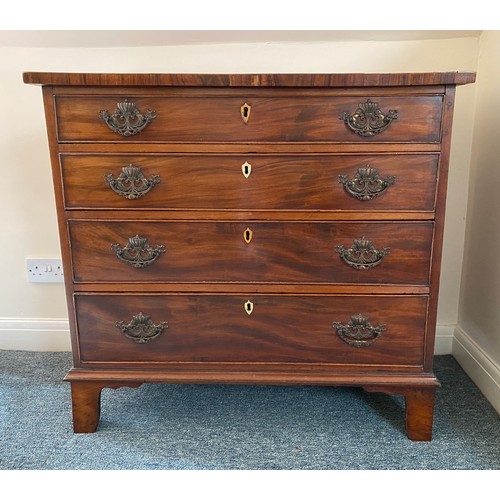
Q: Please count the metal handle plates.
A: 8